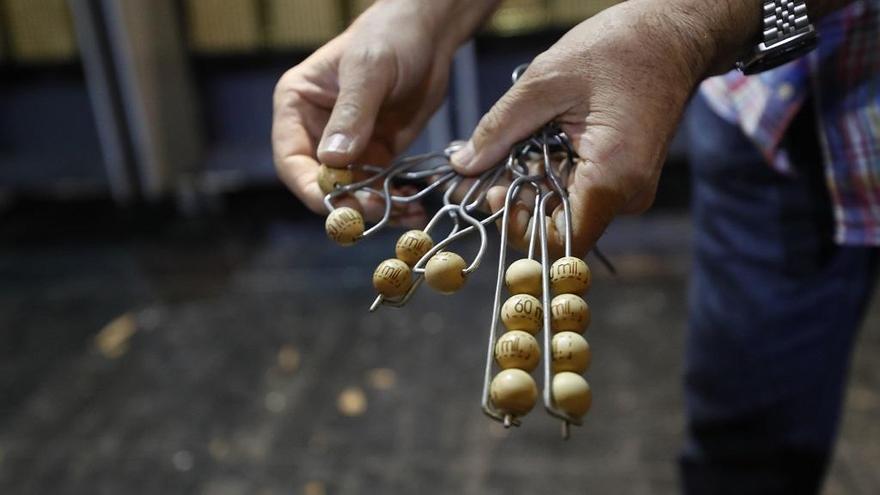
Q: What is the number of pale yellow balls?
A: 13